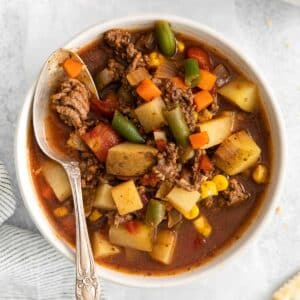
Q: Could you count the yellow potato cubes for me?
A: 12